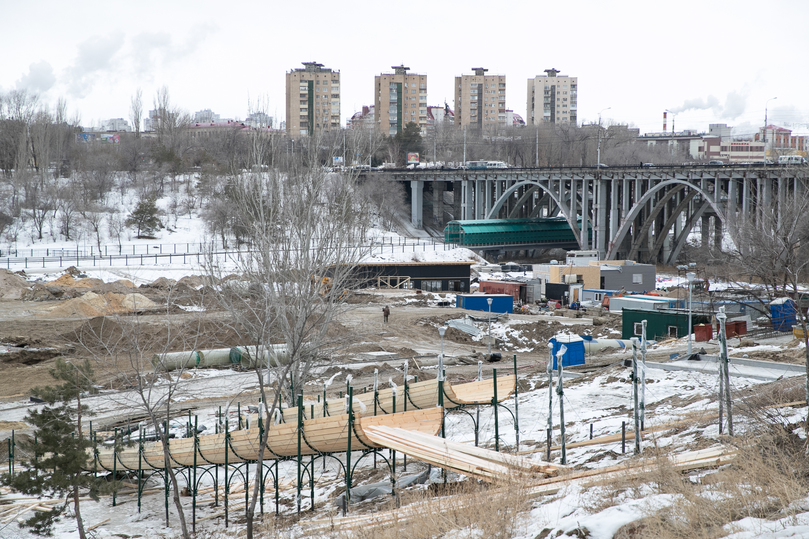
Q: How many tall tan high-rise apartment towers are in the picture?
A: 4